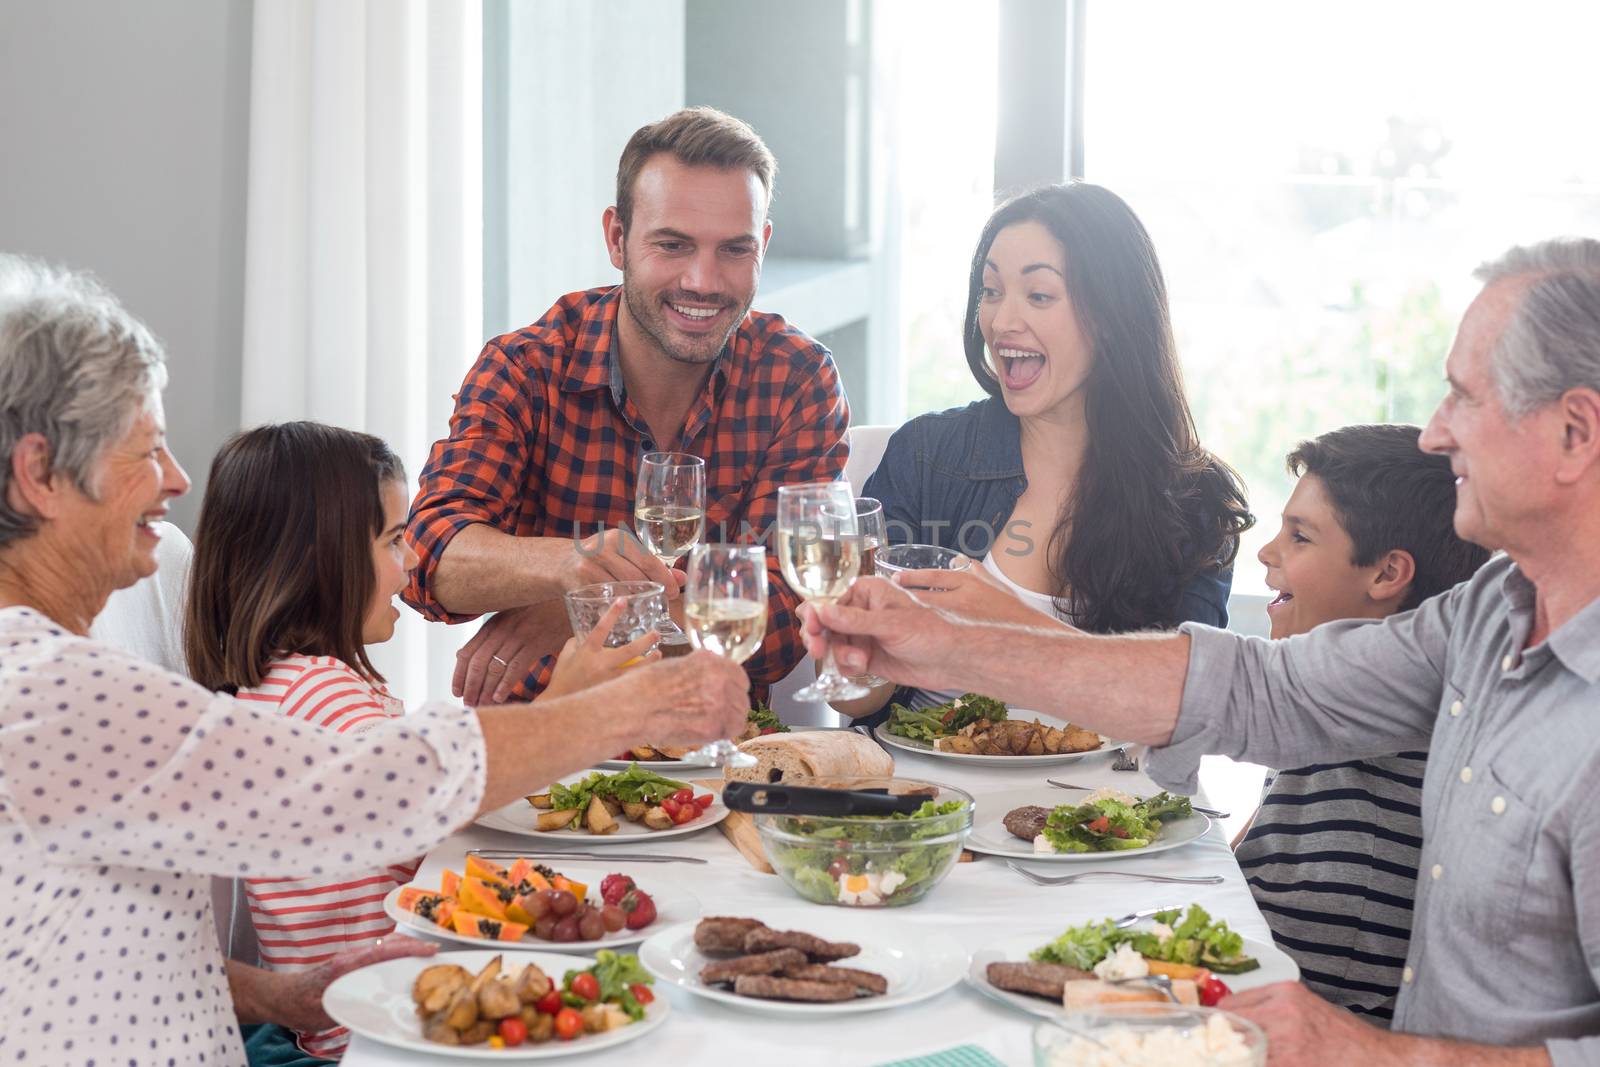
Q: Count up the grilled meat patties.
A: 7